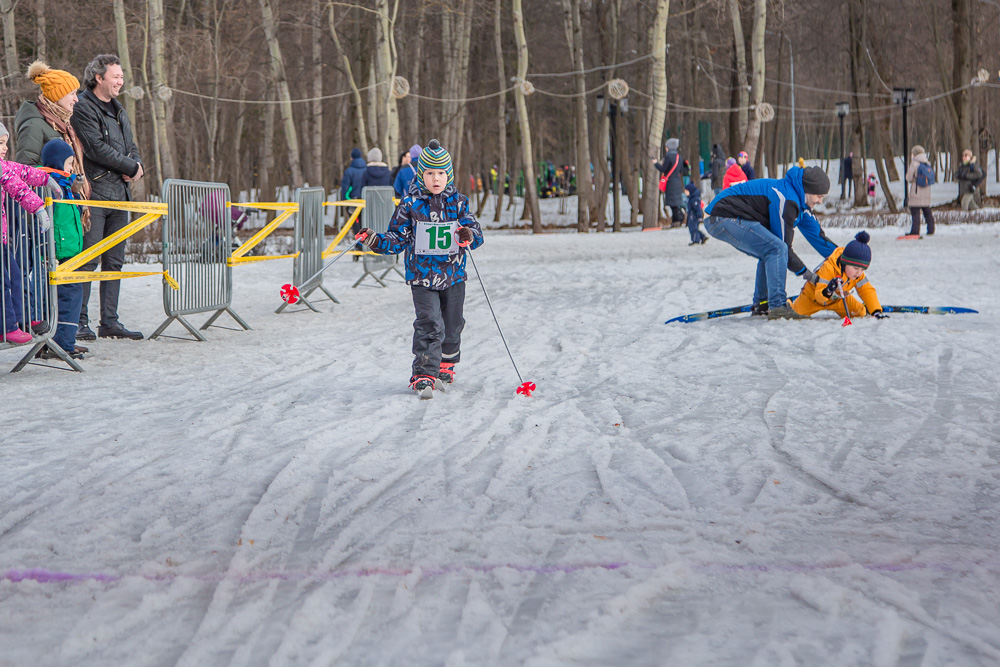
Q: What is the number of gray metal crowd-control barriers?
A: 4